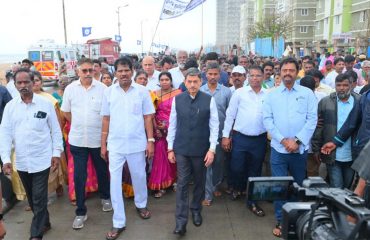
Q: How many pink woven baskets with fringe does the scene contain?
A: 0